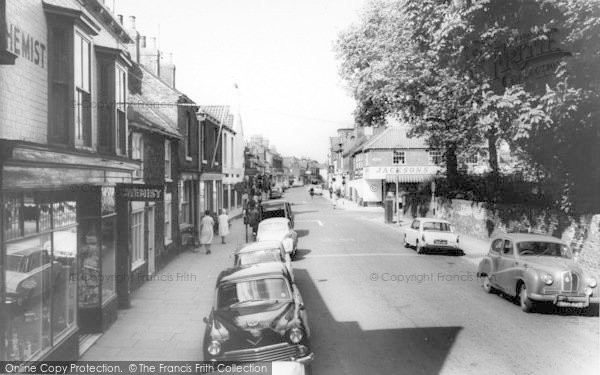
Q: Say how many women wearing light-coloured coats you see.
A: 2